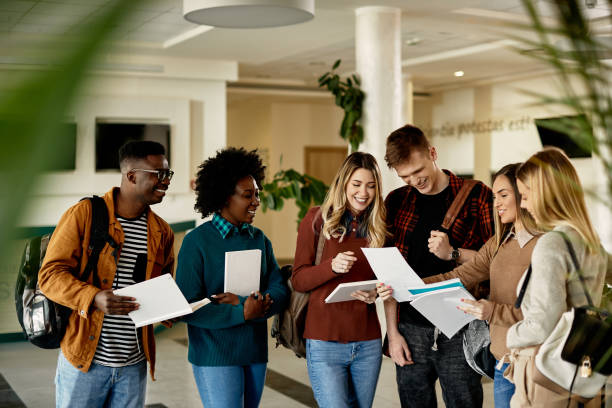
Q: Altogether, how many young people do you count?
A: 6